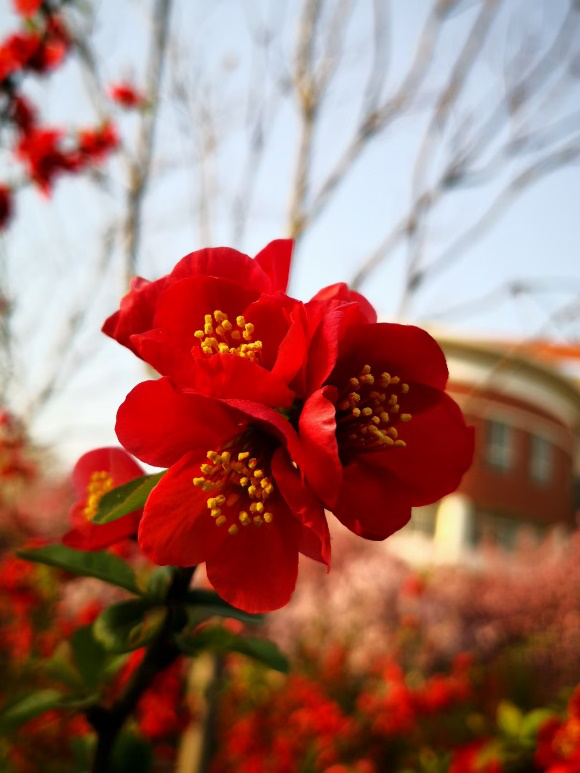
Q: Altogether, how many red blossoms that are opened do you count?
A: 4